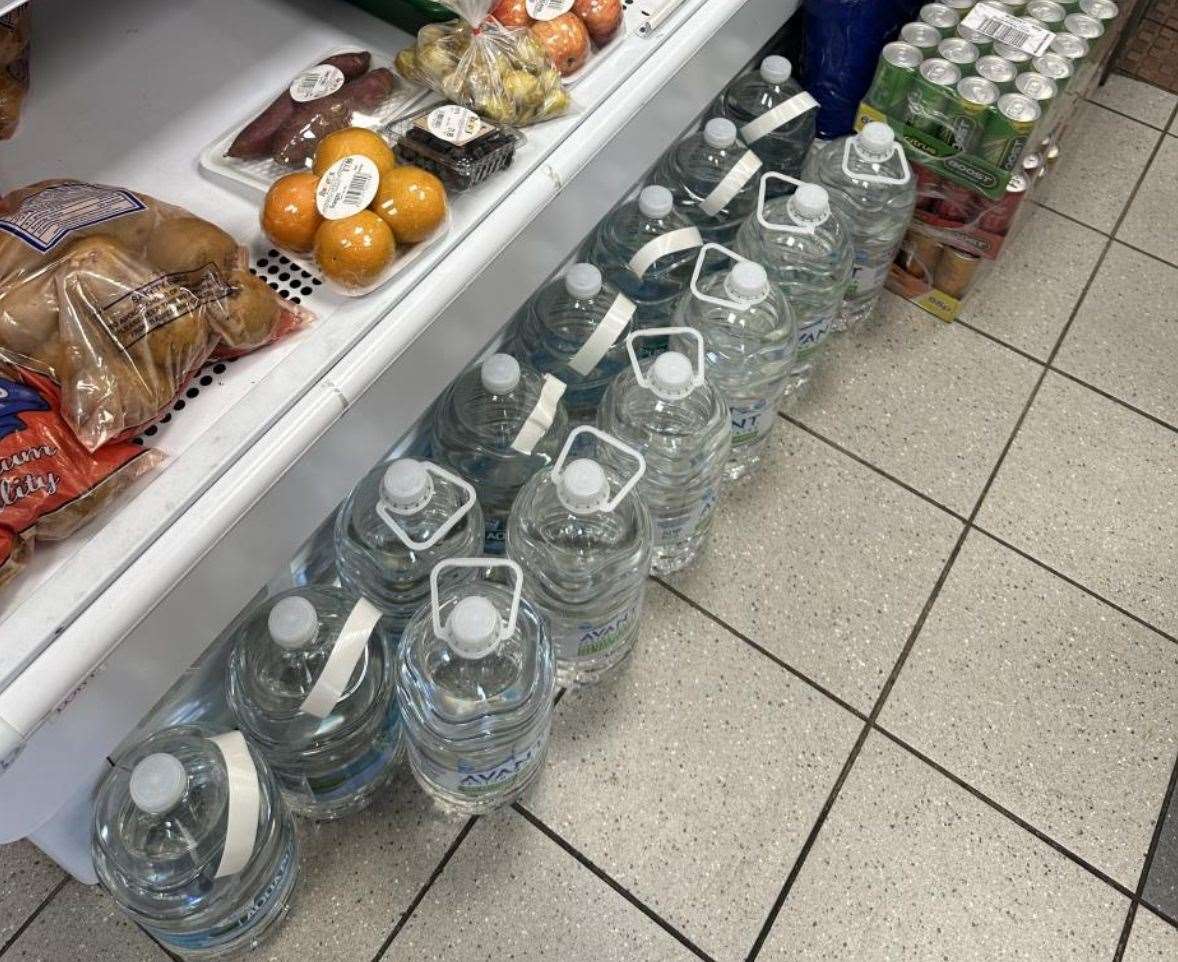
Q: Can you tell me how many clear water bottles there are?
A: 14